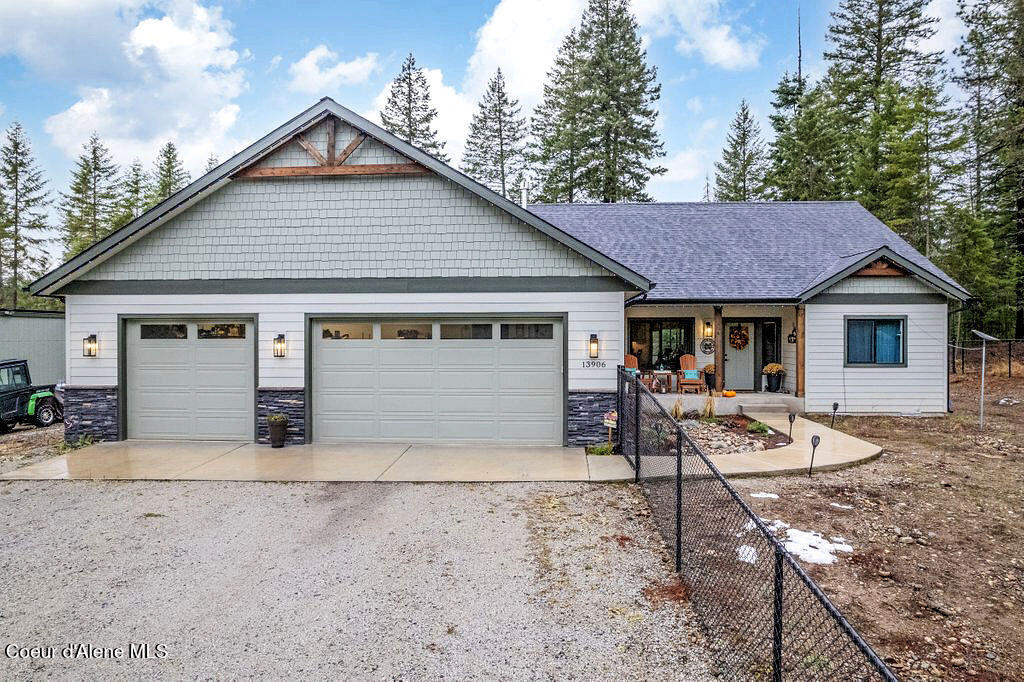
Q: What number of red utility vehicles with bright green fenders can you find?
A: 0